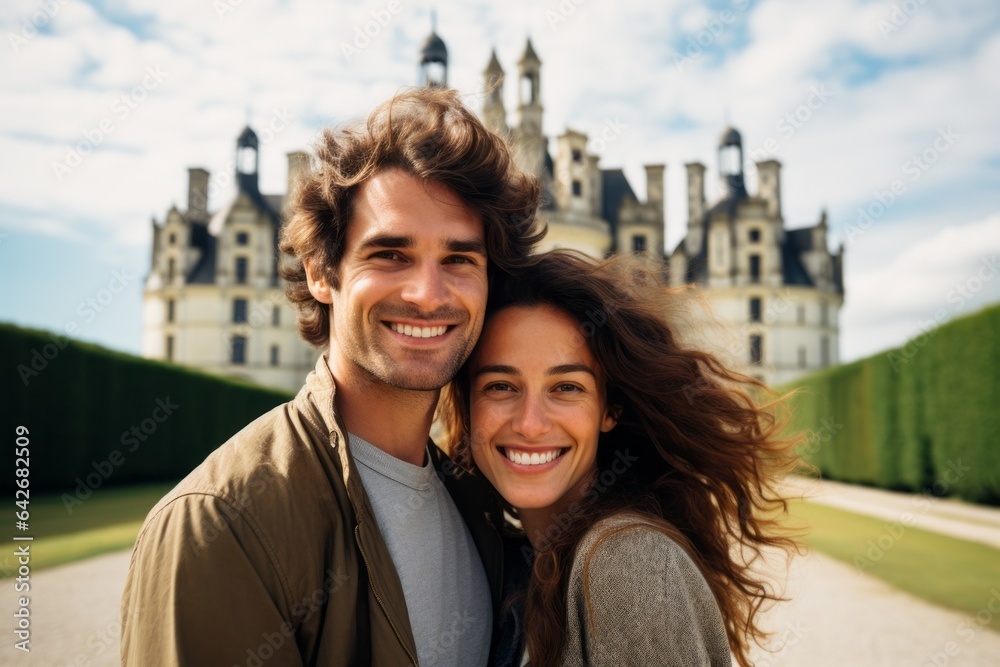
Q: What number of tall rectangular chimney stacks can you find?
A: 5